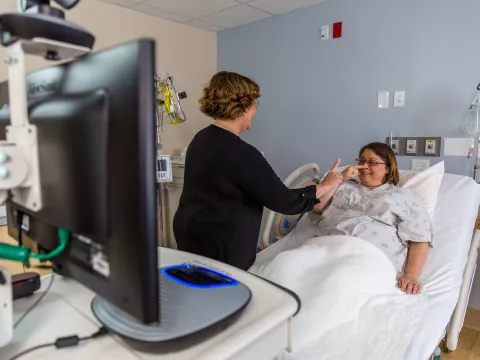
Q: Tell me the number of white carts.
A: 1